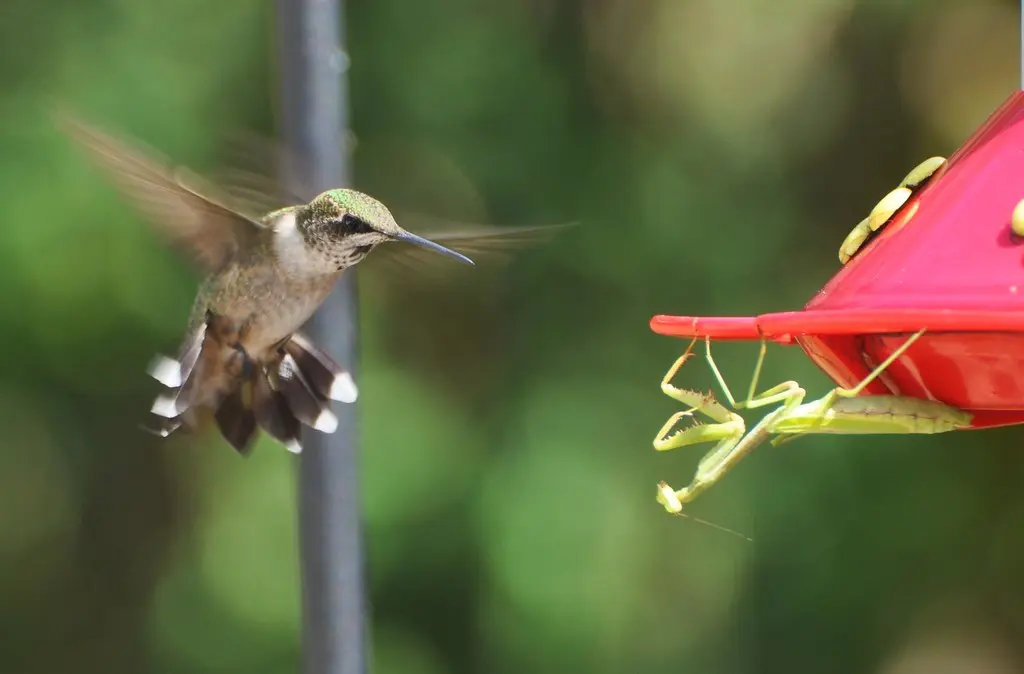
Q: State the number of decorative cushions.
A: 0